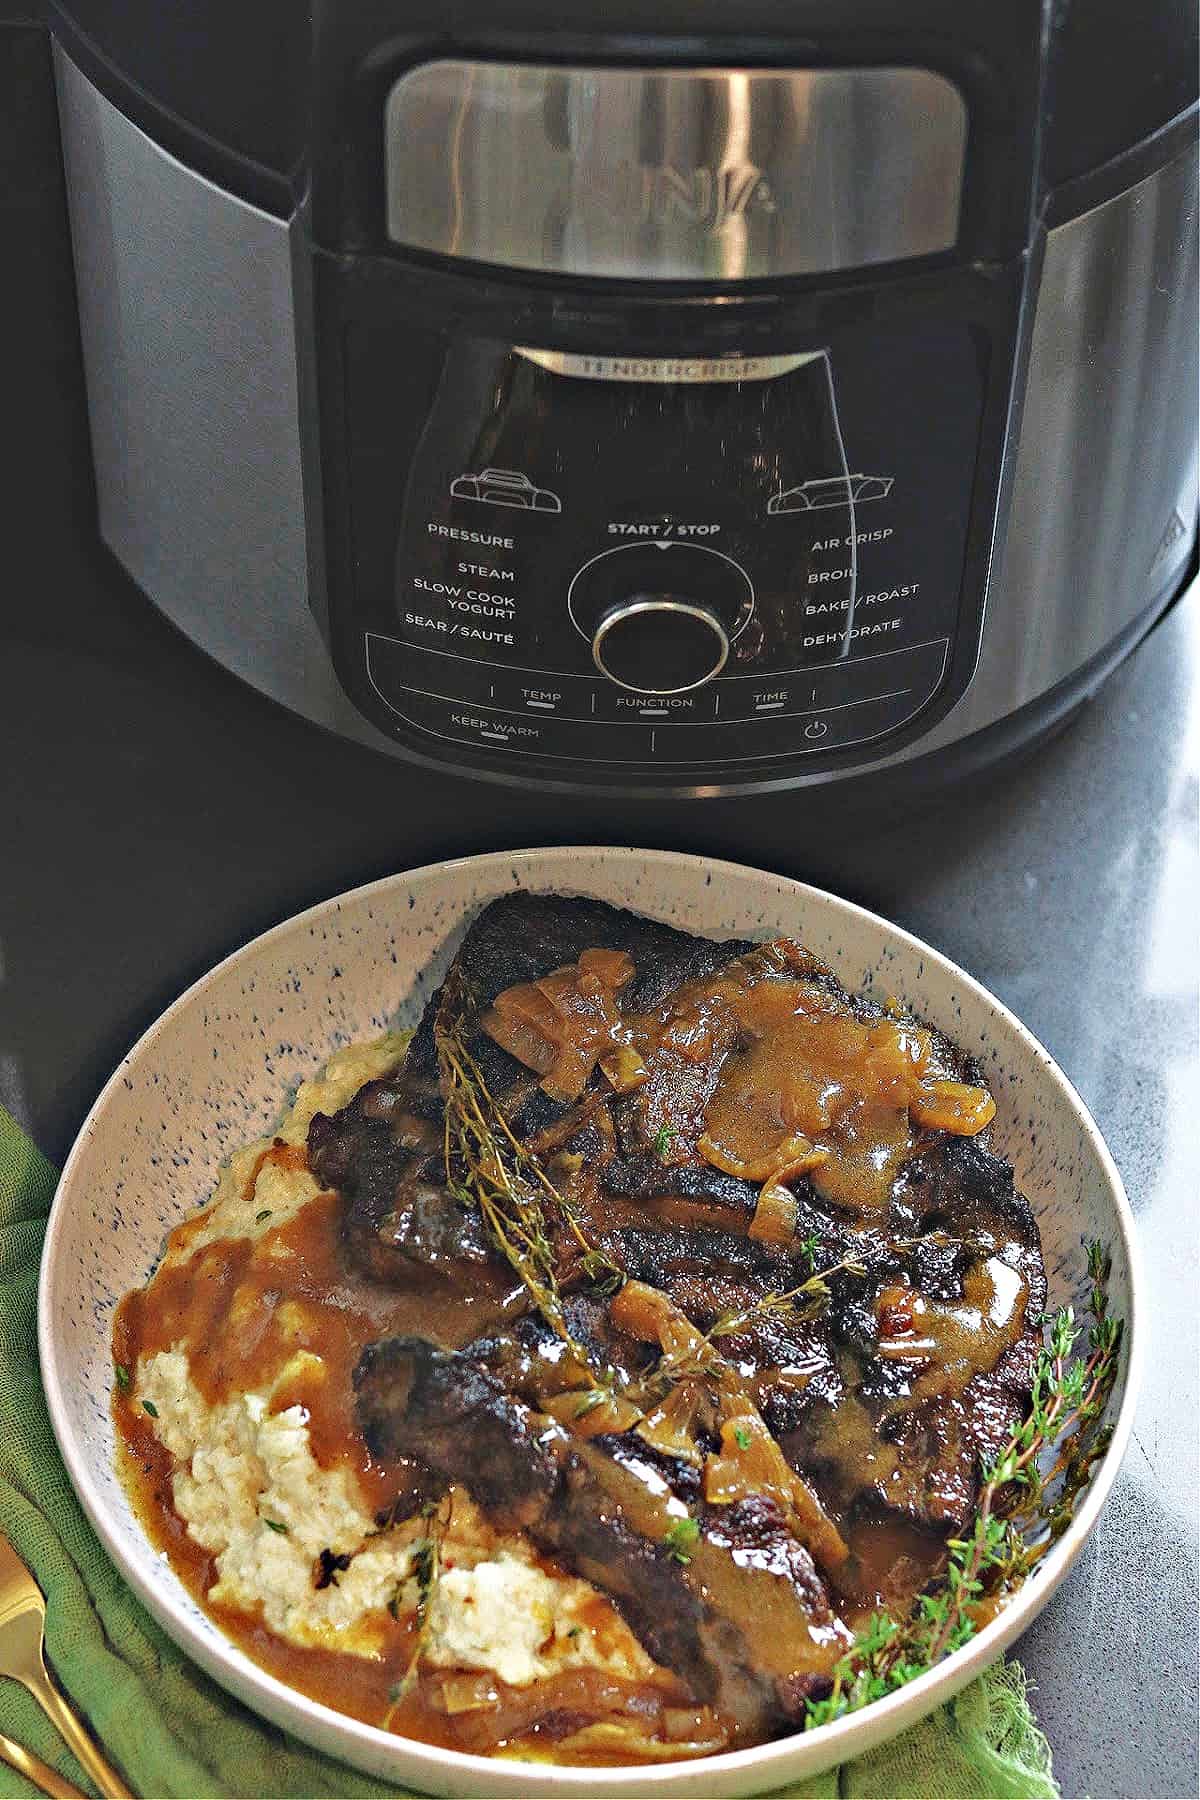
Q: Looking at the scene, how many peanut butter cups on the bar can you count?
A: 0